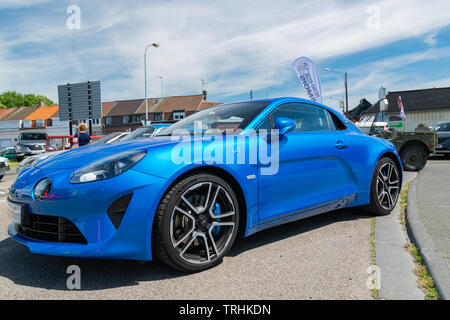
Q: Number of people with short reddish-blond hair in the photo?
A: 1